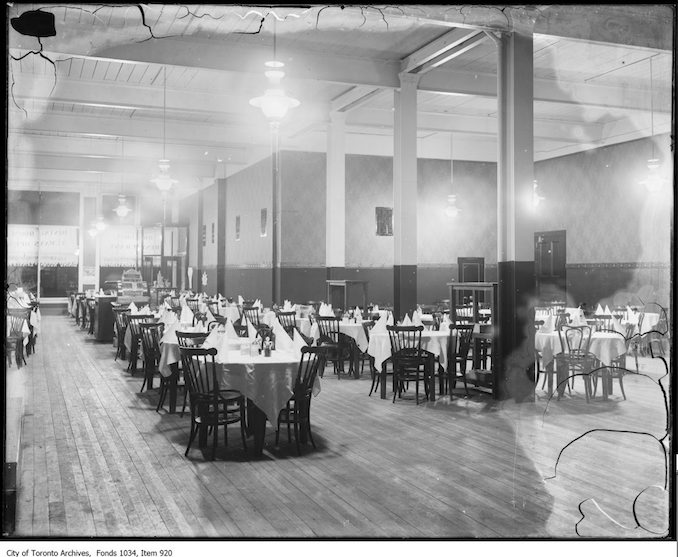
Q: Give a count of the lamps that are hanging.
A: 8